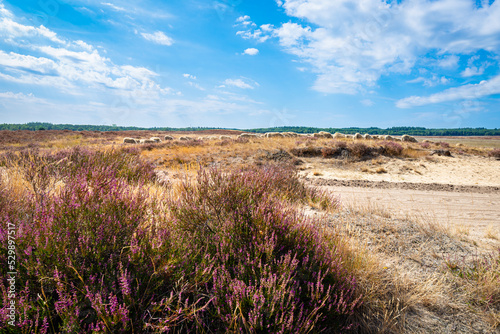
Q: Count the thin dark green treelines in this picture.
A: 1